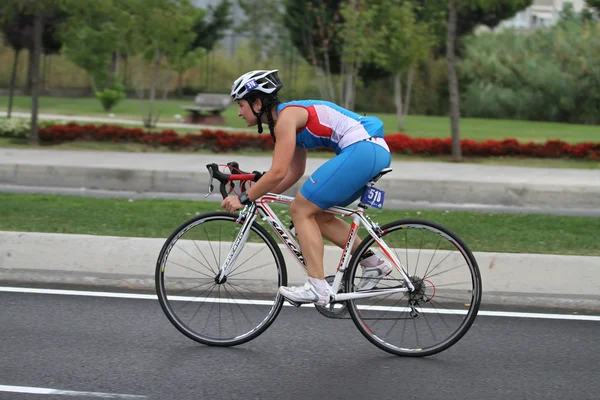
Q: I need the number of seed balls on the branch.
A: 0